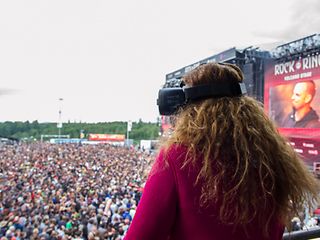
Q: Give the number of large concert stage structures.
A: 1